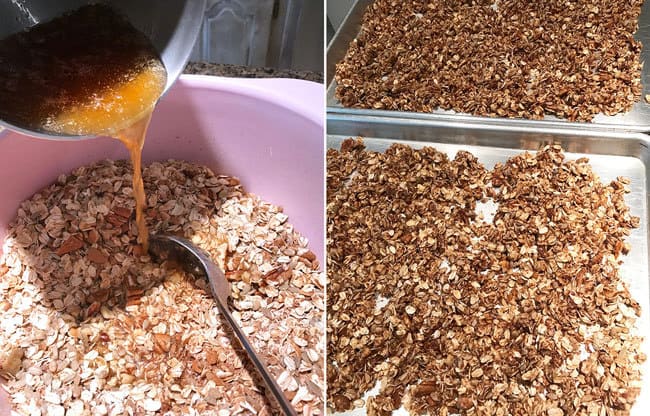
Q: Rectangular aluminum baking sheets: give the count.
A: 2